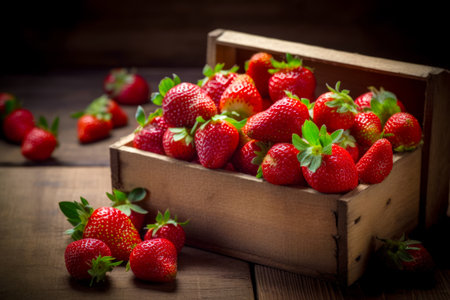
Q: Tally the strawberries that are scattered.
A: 12